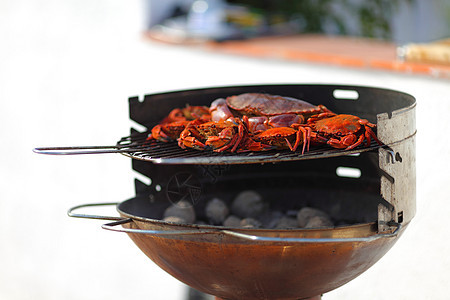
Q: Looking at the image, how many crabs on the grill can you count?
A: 6